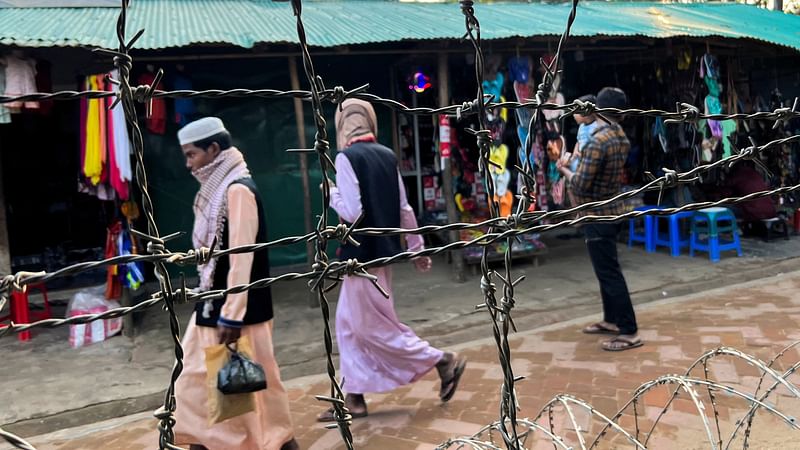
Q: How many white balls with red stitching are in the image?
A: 0